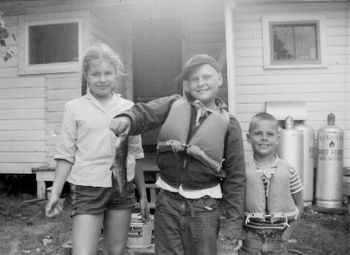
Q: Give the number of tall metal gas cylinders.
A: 3